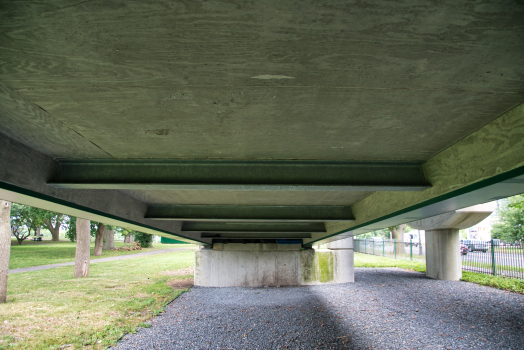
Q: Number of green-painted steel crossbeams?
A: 4